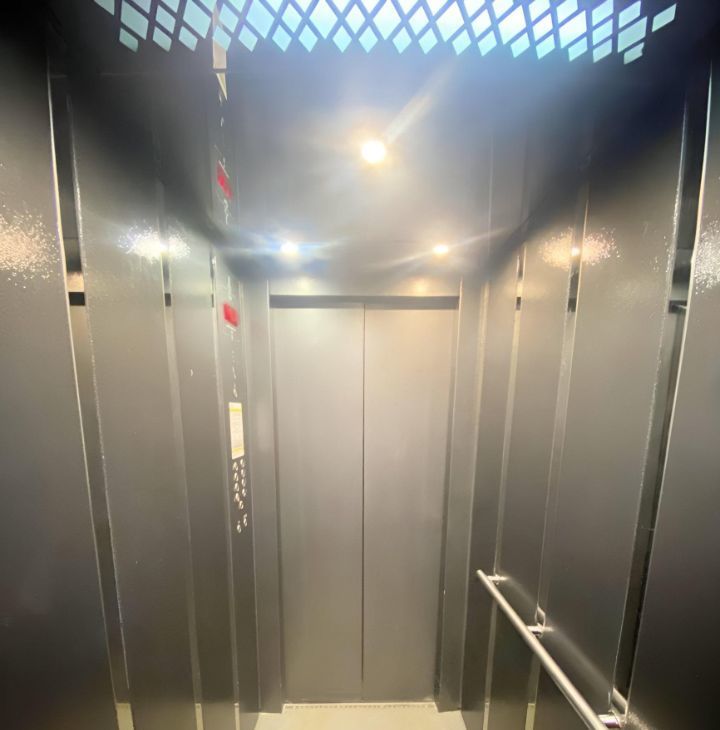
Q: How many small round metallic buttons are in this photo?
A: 11